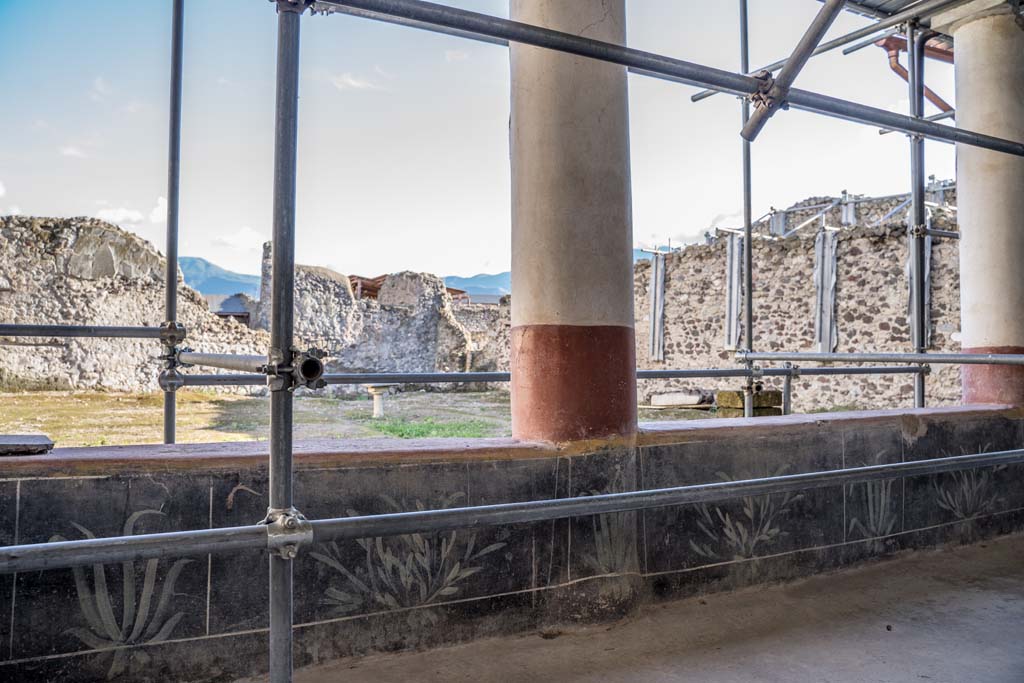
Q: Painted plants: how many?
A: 6